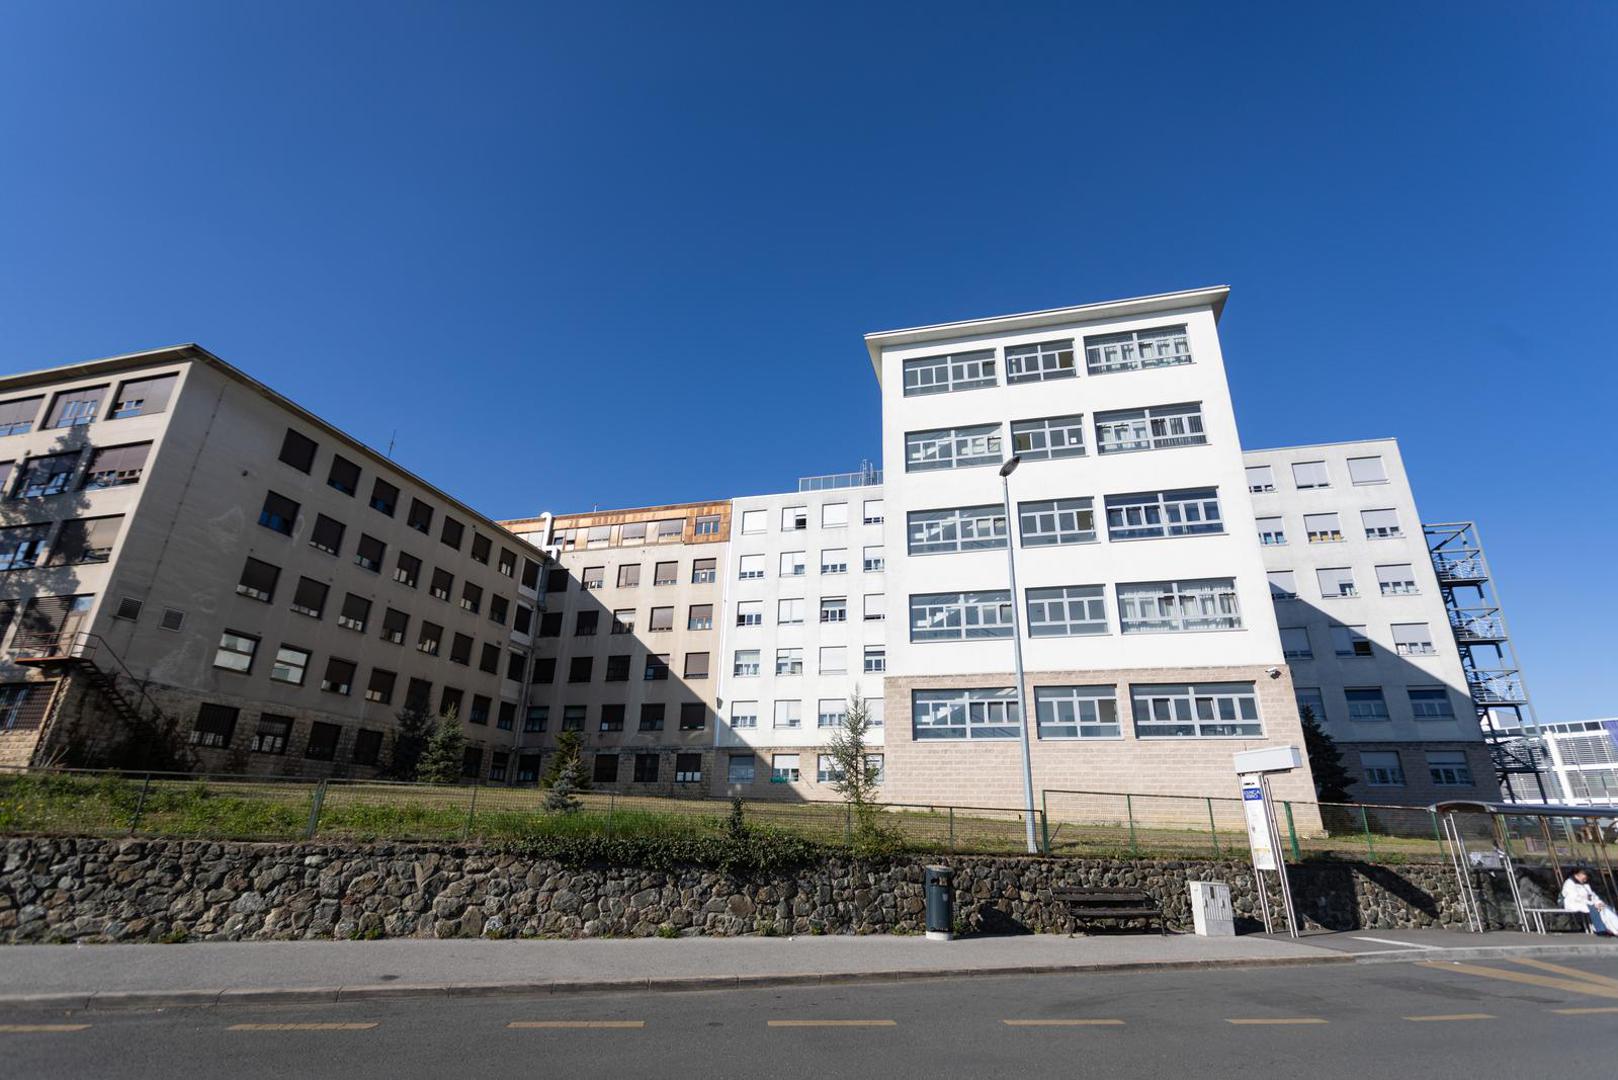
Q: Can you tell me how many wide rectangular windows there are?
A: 15